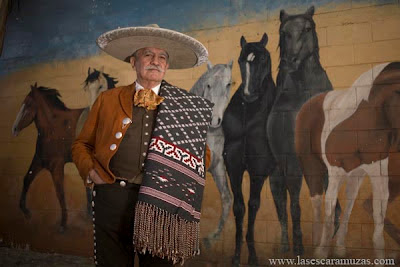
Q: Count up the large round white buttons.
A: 3